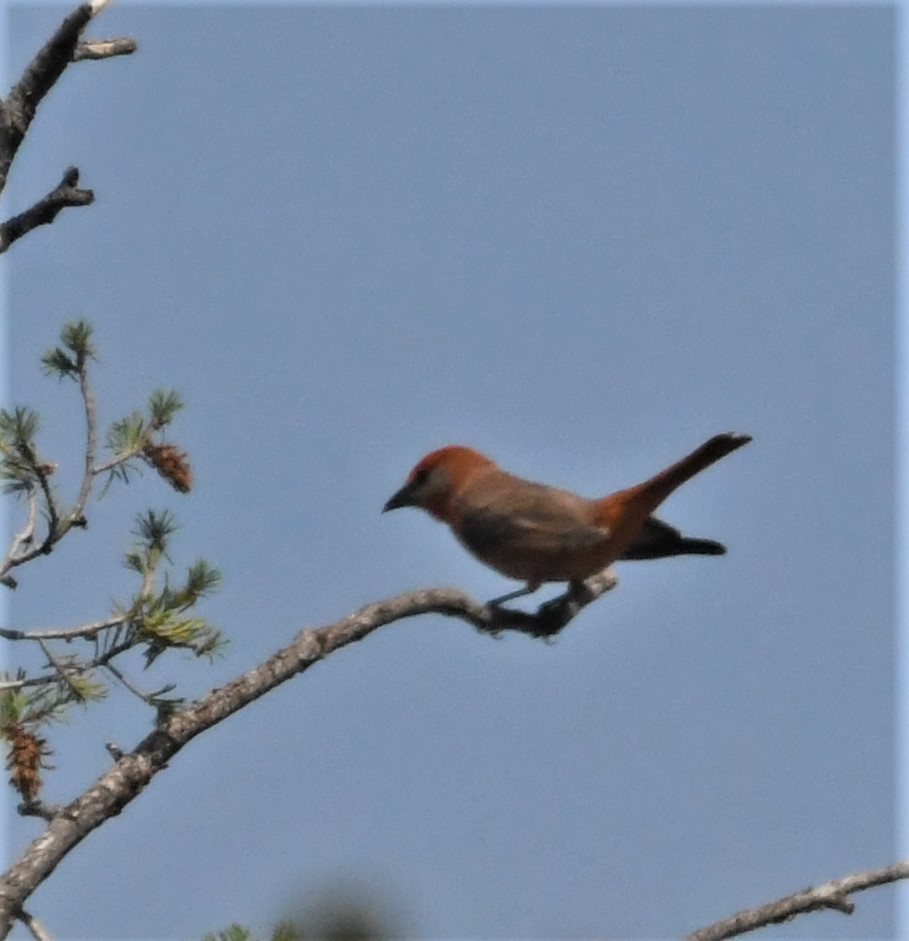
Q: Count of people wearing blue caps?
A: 0